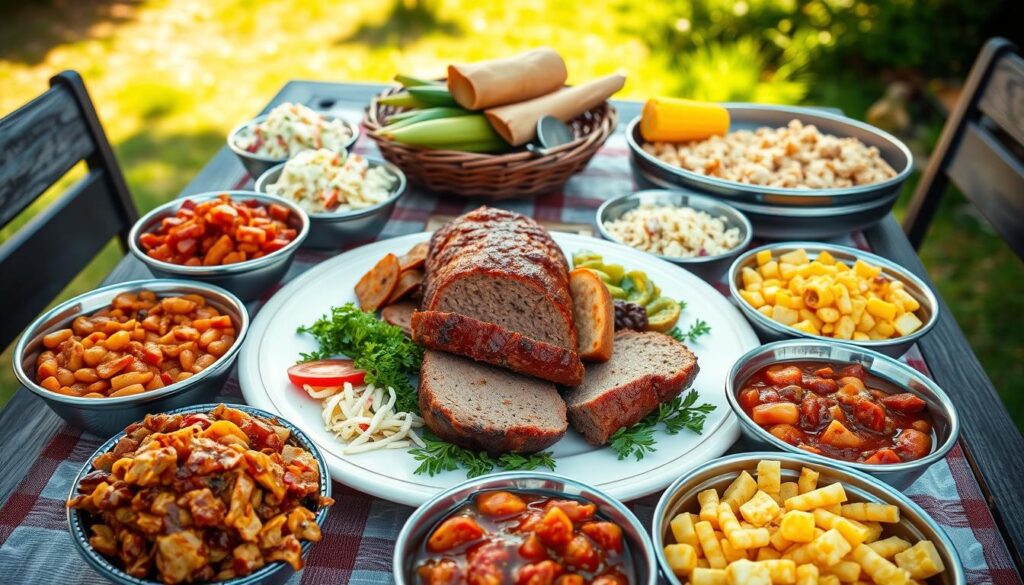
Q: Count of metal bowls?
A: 11